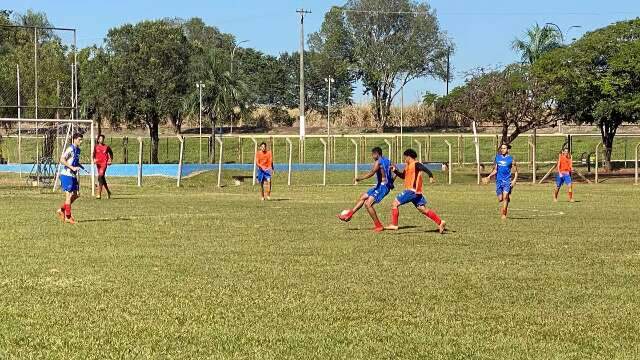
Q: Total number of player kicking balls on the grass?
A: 1